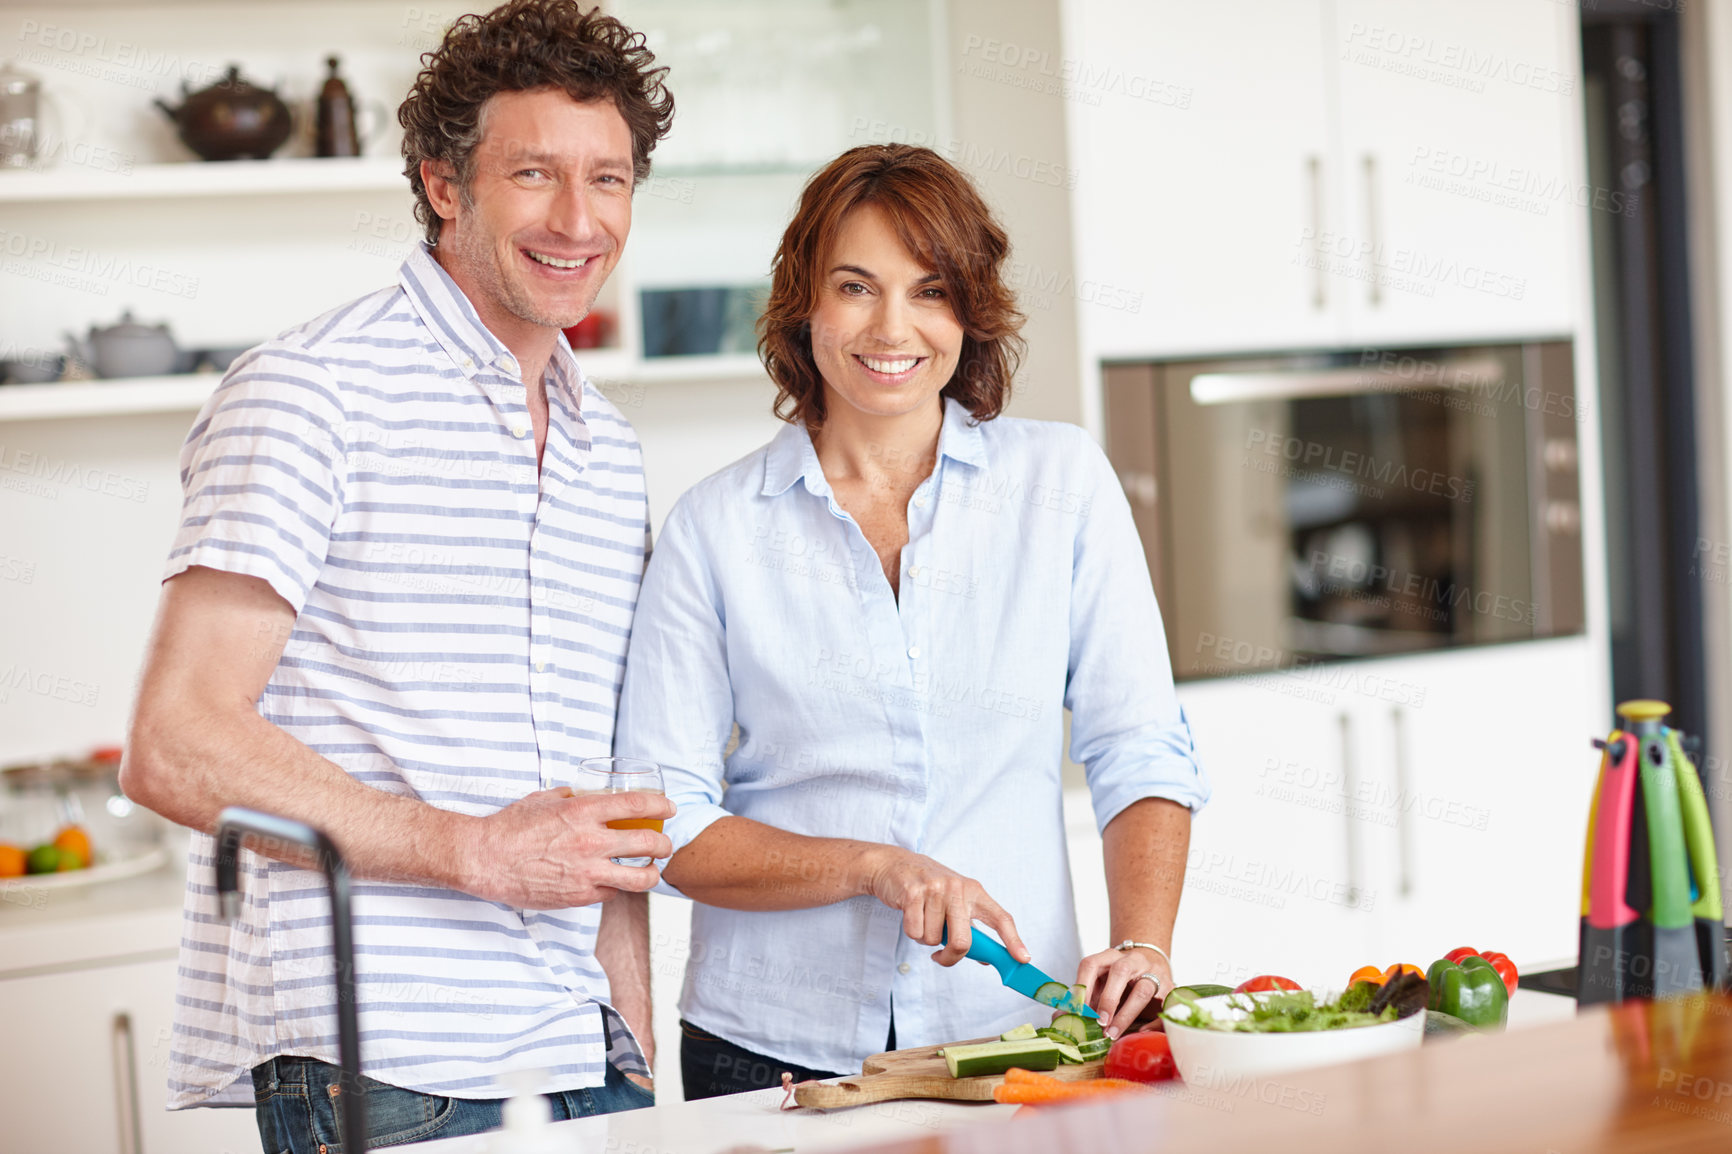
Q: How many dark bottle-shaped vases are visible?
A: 1